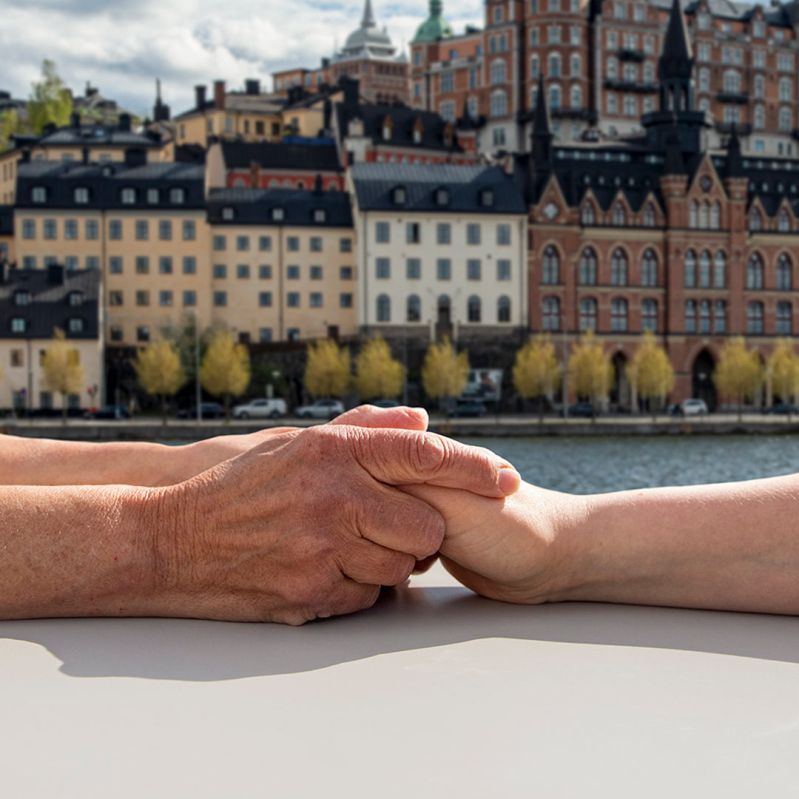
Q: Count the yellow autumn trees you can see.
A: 11